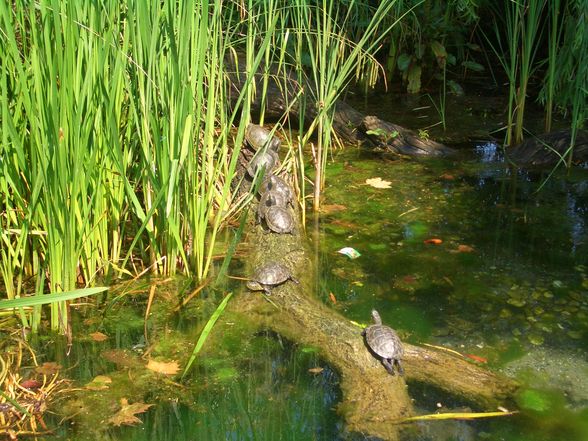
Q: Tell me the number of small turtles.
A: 7